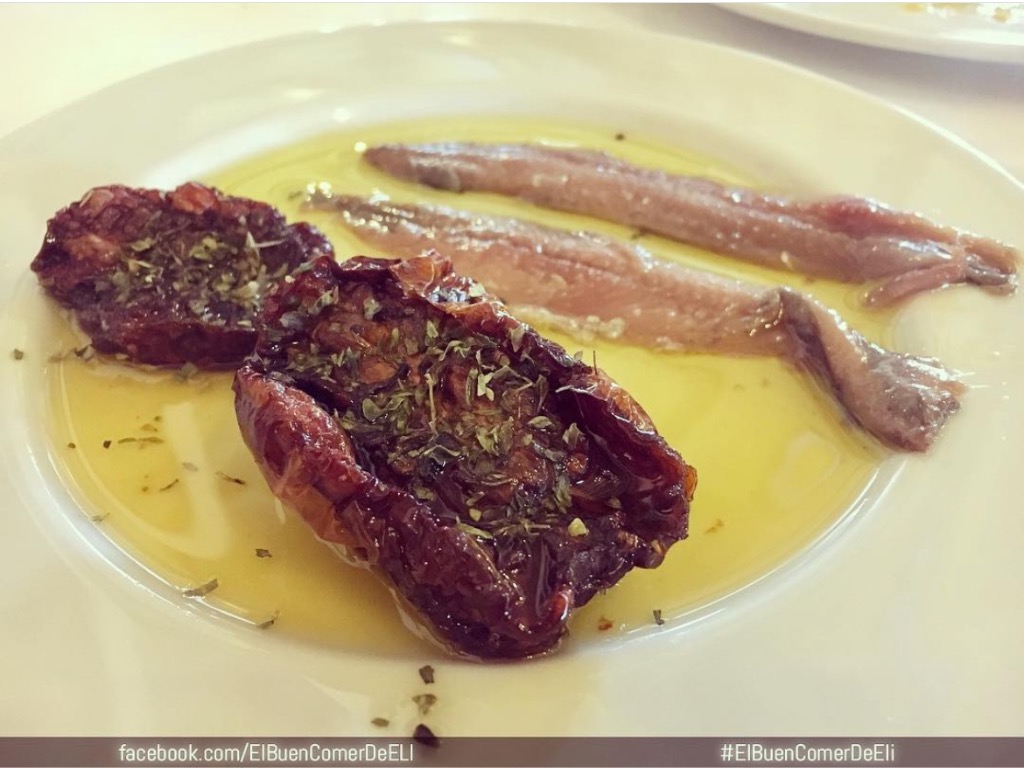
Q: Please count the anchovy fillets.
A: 2